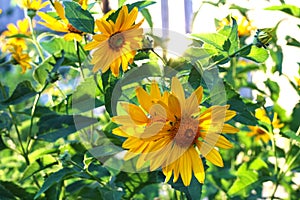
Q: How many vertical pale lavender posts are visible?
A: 2